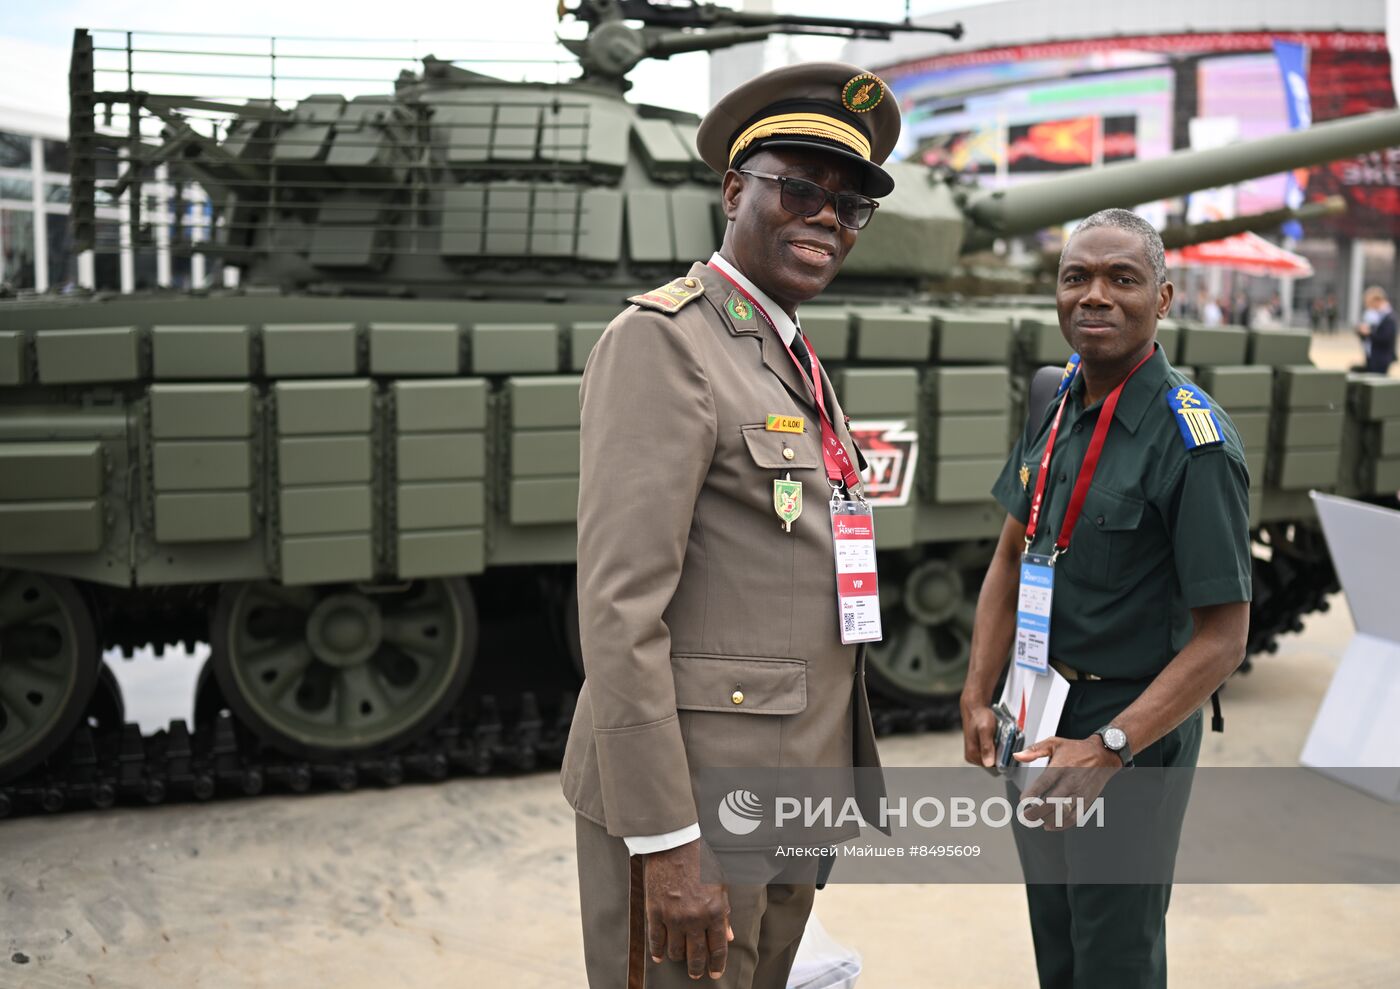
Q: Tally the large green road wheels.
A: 3